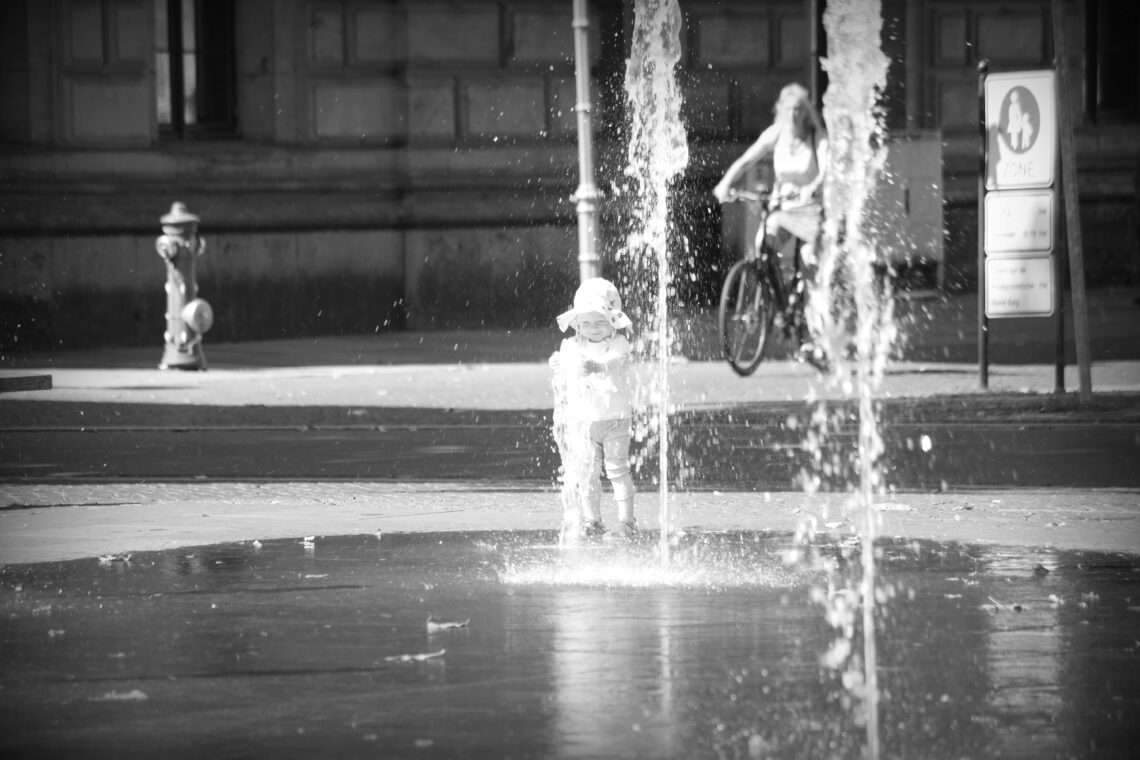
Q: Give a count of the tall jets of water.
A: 2